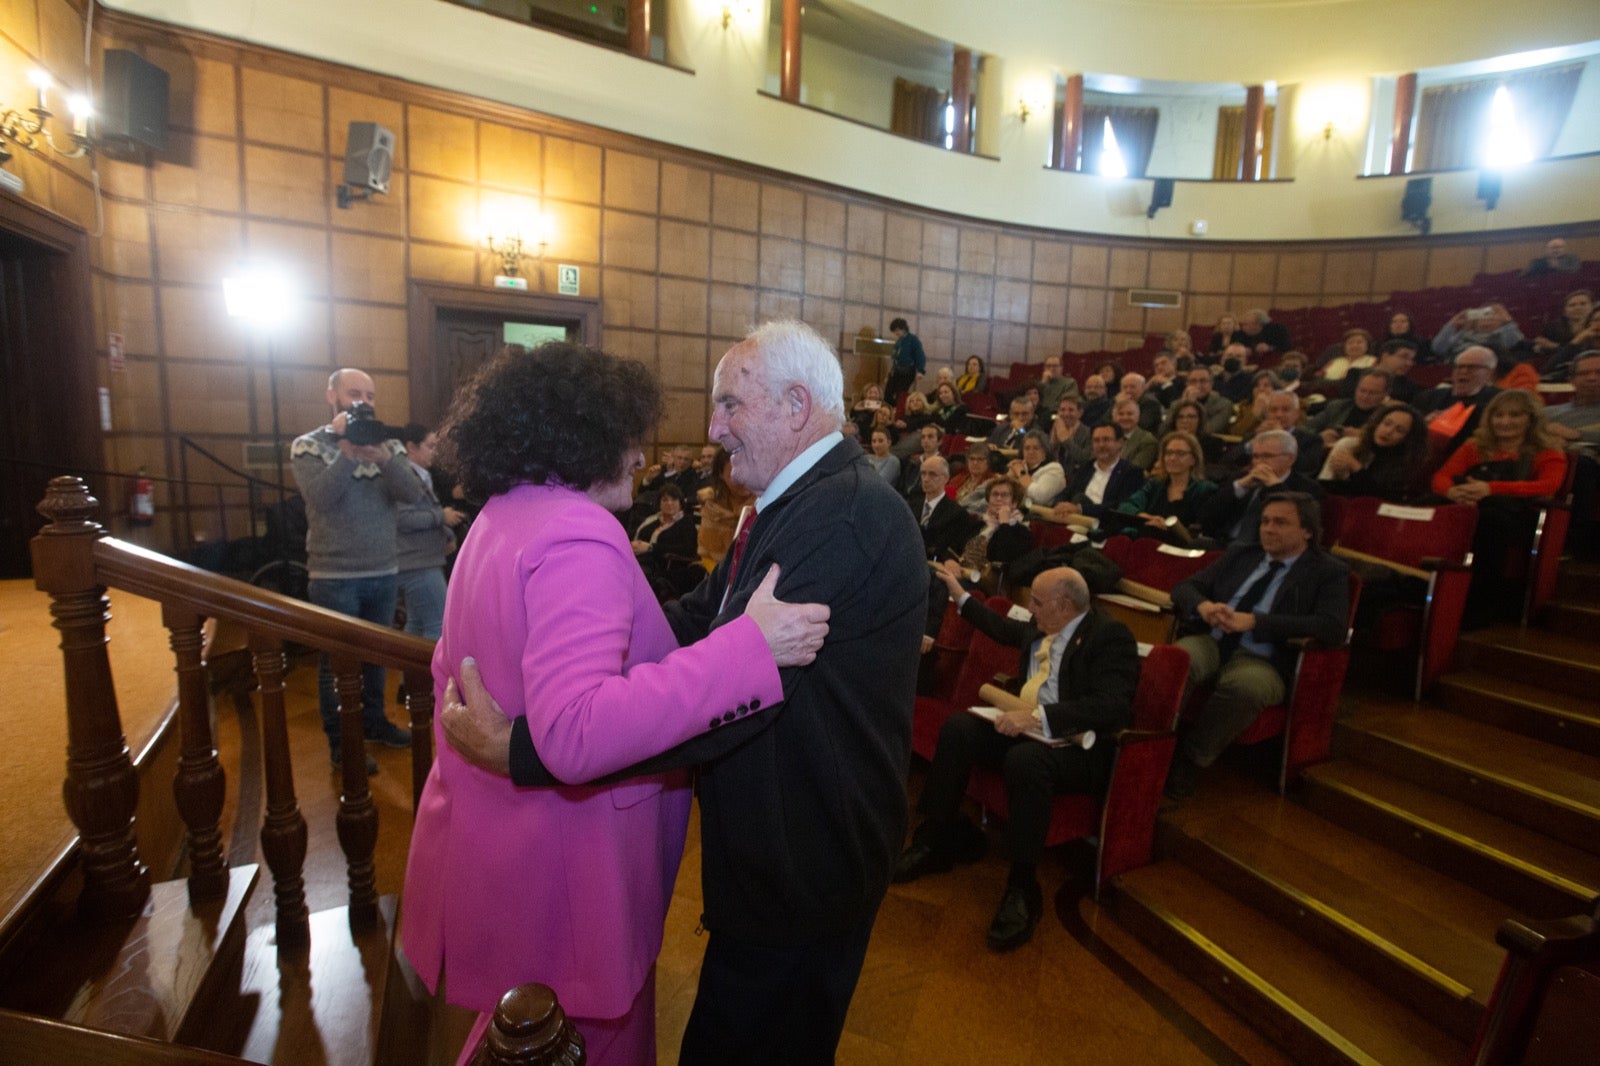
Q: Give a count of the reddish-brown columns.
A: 6